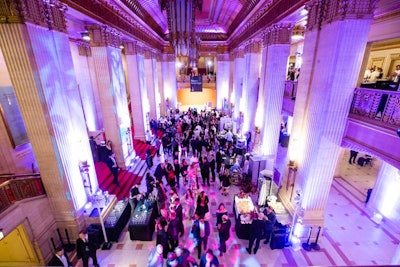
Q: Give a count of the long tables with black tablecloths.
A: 3